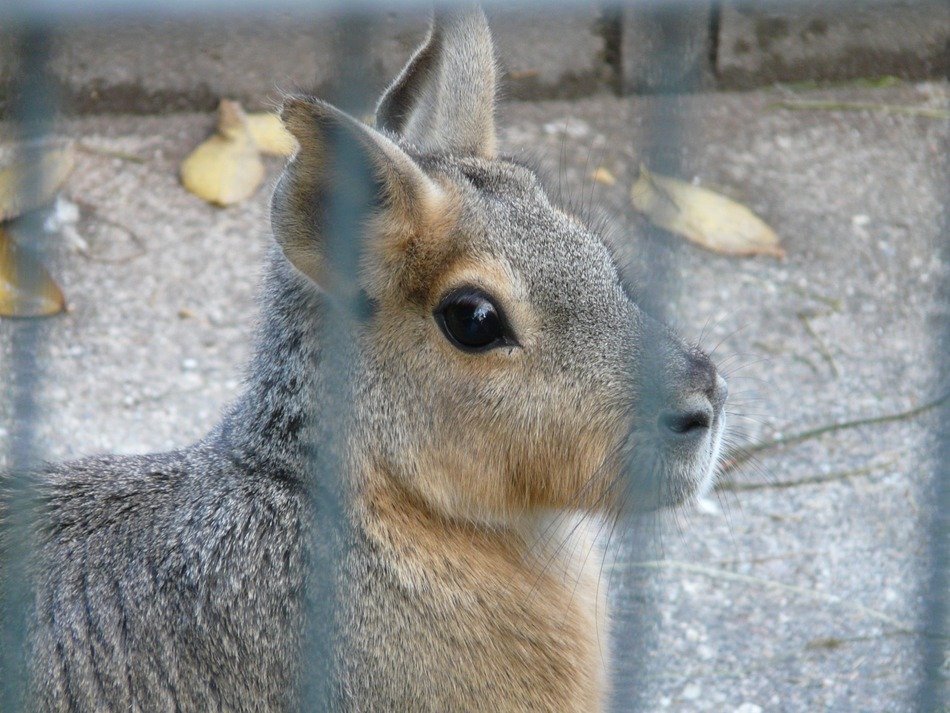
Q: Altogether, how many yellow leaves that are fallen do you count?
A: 5